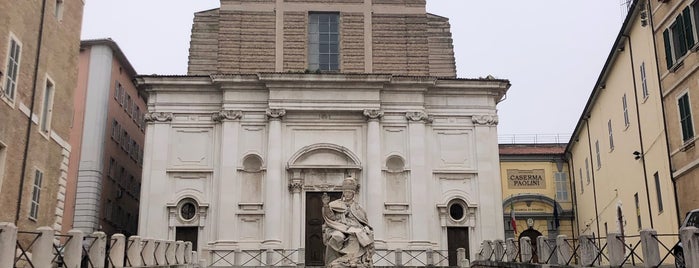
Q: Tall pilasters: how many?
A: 6